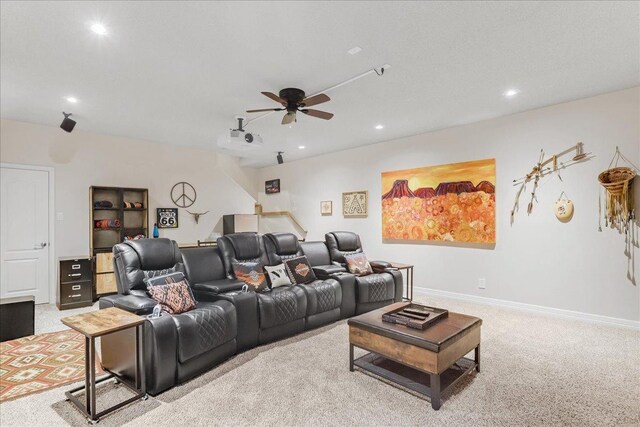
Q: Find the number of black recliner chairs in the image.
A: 4